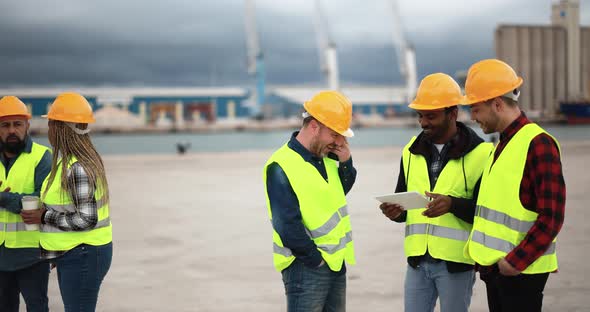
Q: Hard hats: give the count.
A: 5